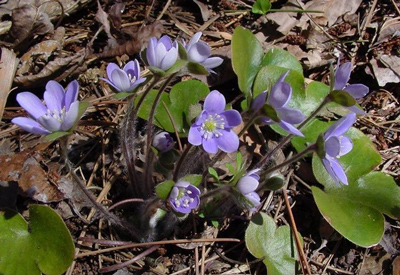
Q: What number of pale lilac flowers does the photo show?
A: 11